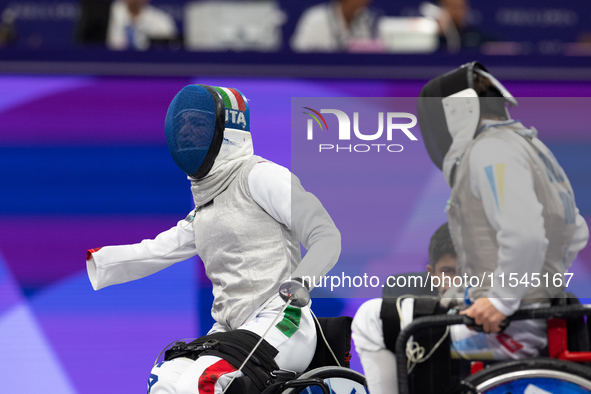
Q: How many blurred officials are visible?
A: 3